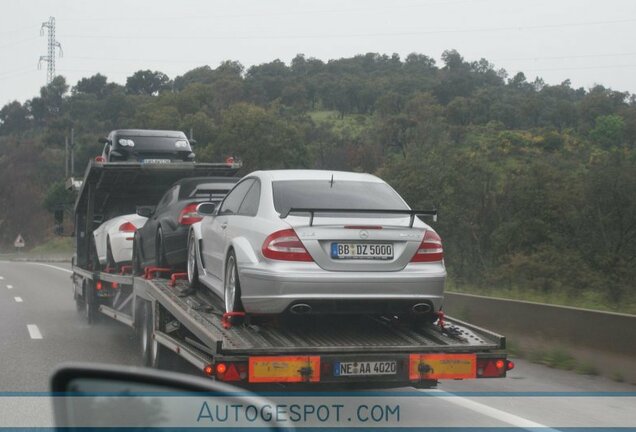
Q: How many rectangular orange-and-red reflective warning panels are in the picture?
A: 2